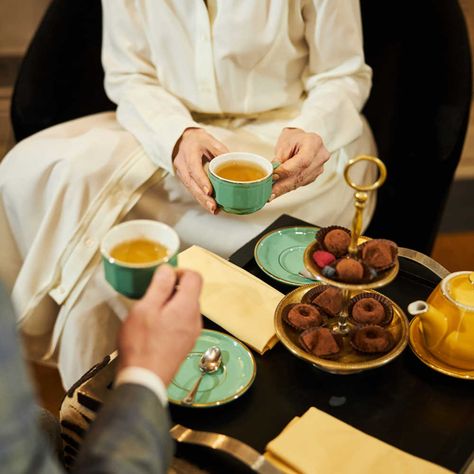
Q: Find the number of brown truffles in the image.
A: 8